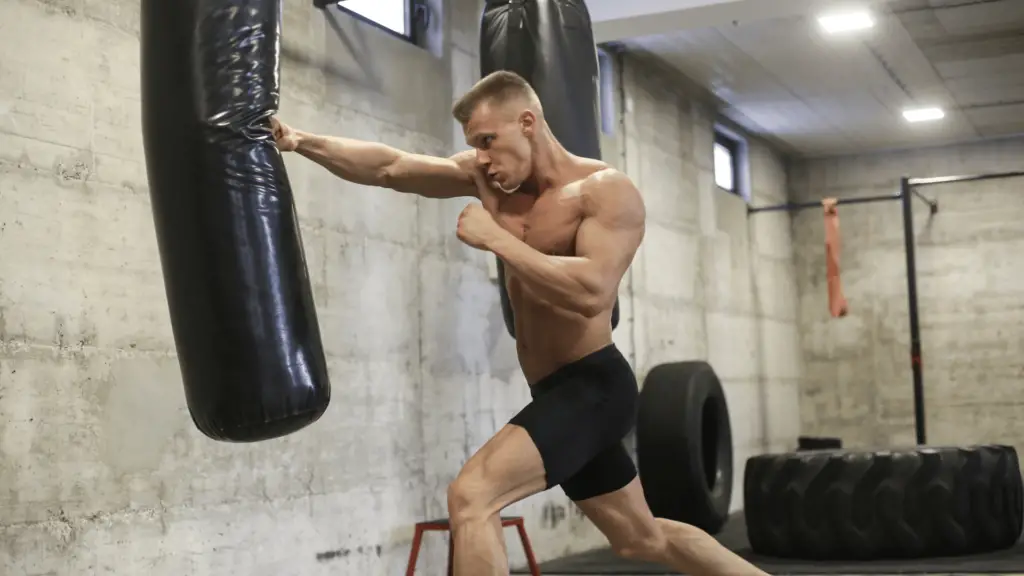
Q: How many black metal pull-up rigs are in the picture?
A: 1